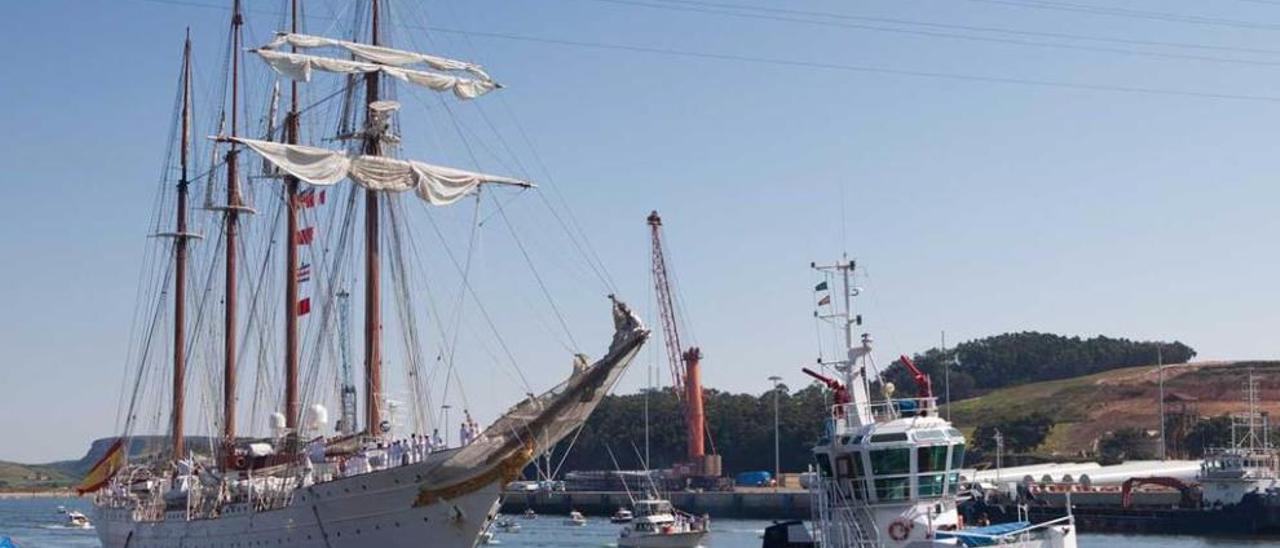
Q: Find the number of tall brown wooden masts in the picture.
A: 4